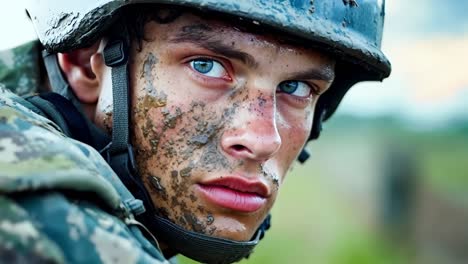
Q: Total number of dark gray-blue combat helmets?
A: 1